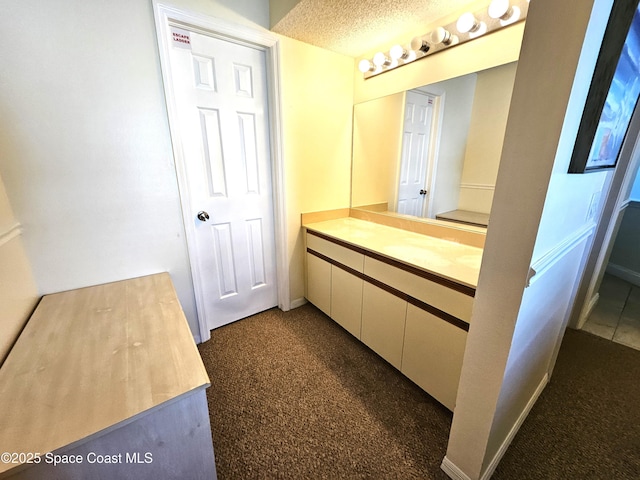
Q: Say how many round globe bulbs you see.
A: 7